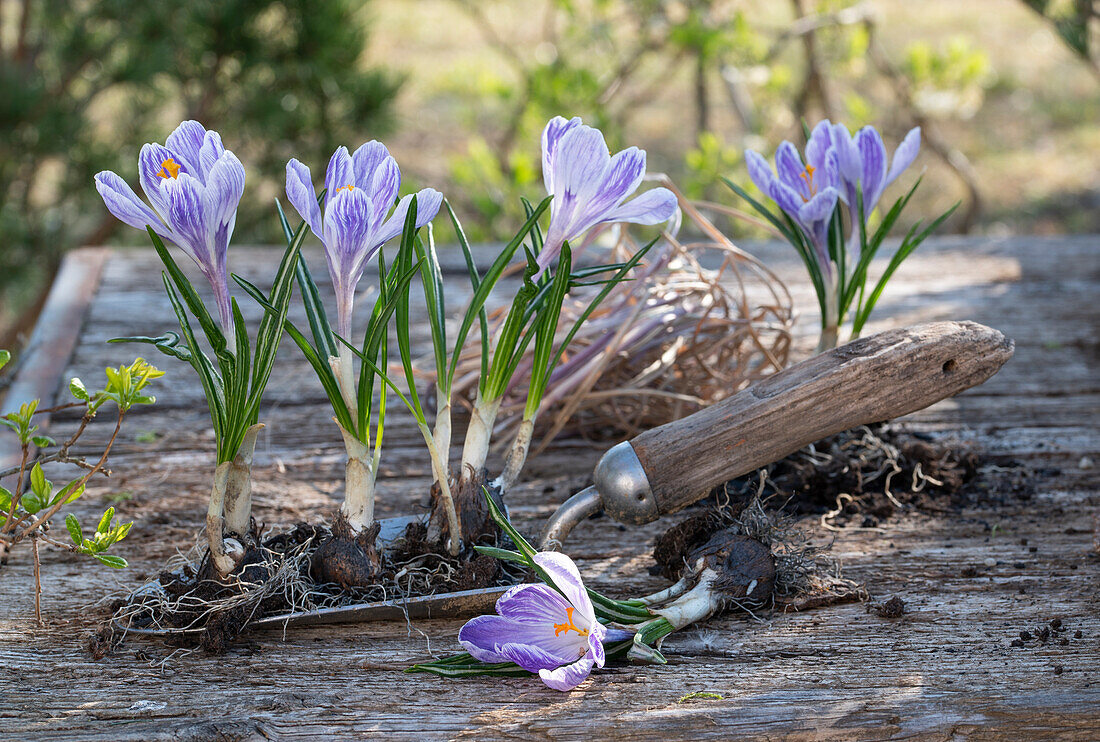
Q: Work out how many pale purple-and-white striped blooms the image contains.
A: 6